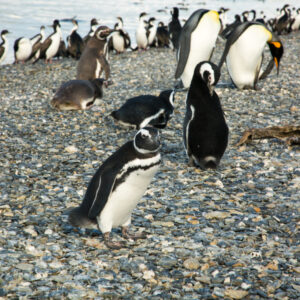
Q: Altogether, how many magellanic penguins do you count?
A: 5